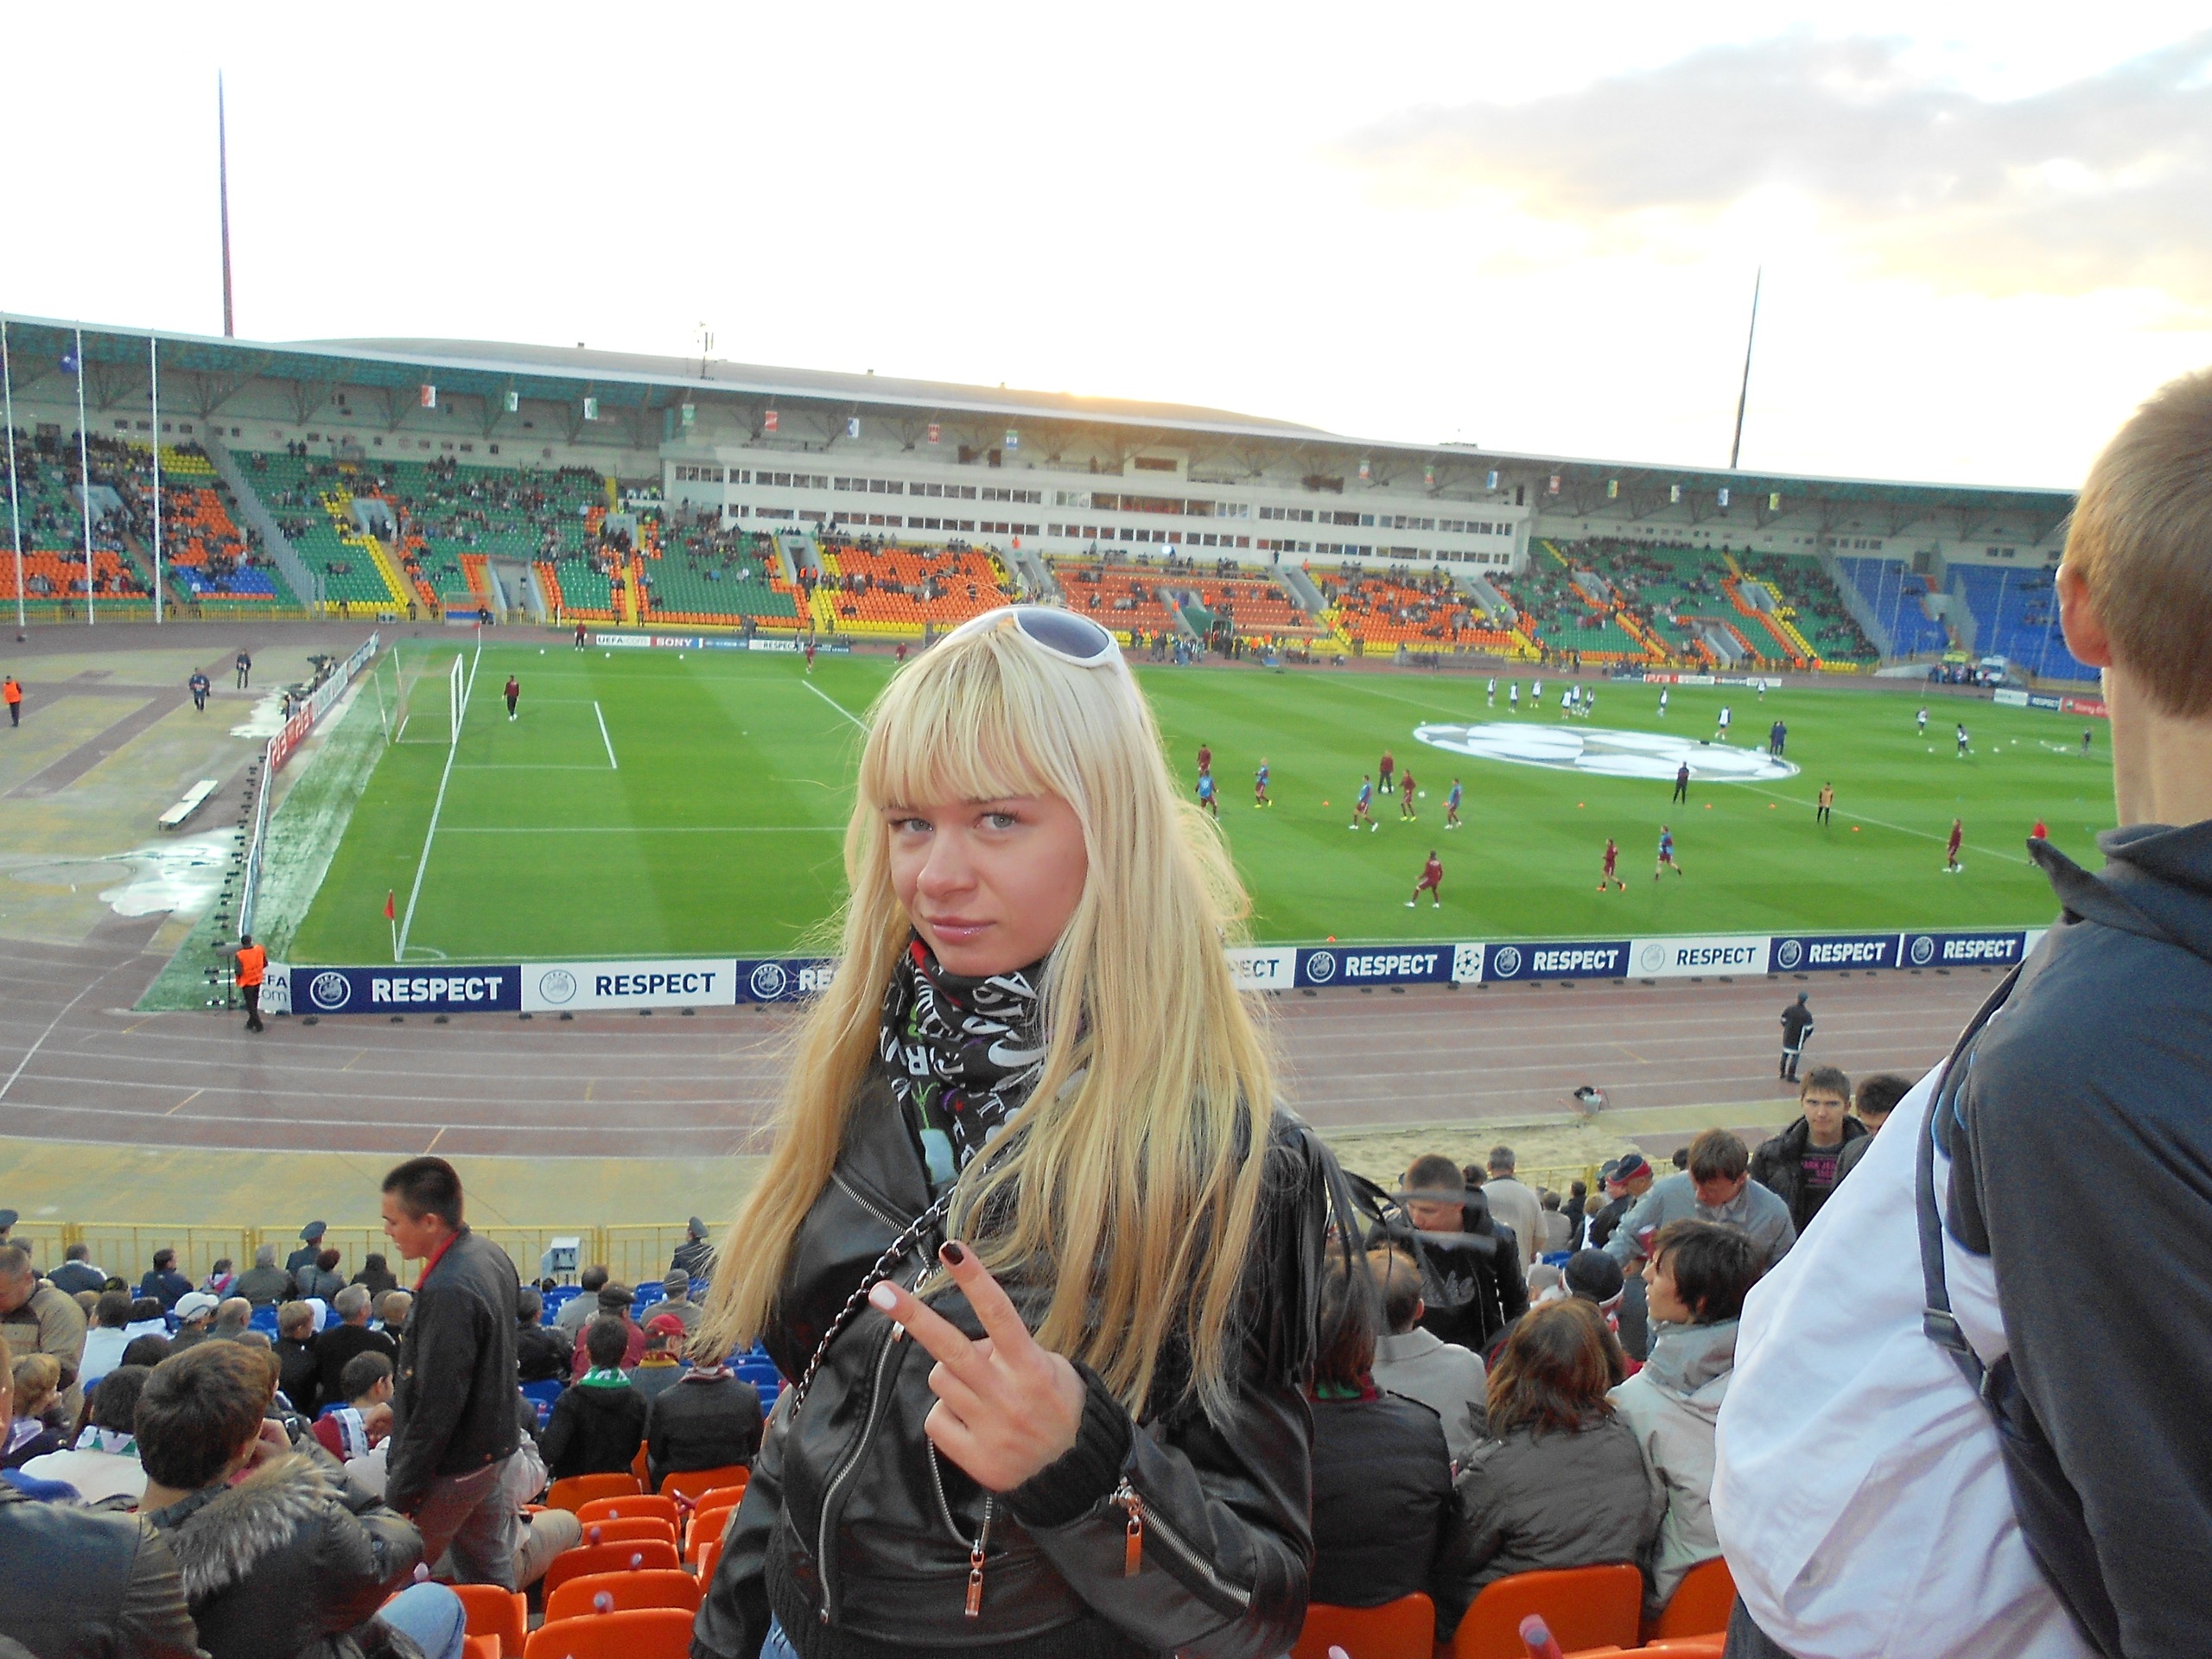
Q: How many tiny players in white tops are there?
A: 11